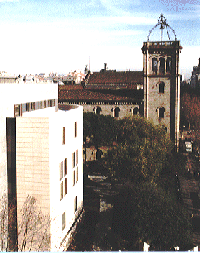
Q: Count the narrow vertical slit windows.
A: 12